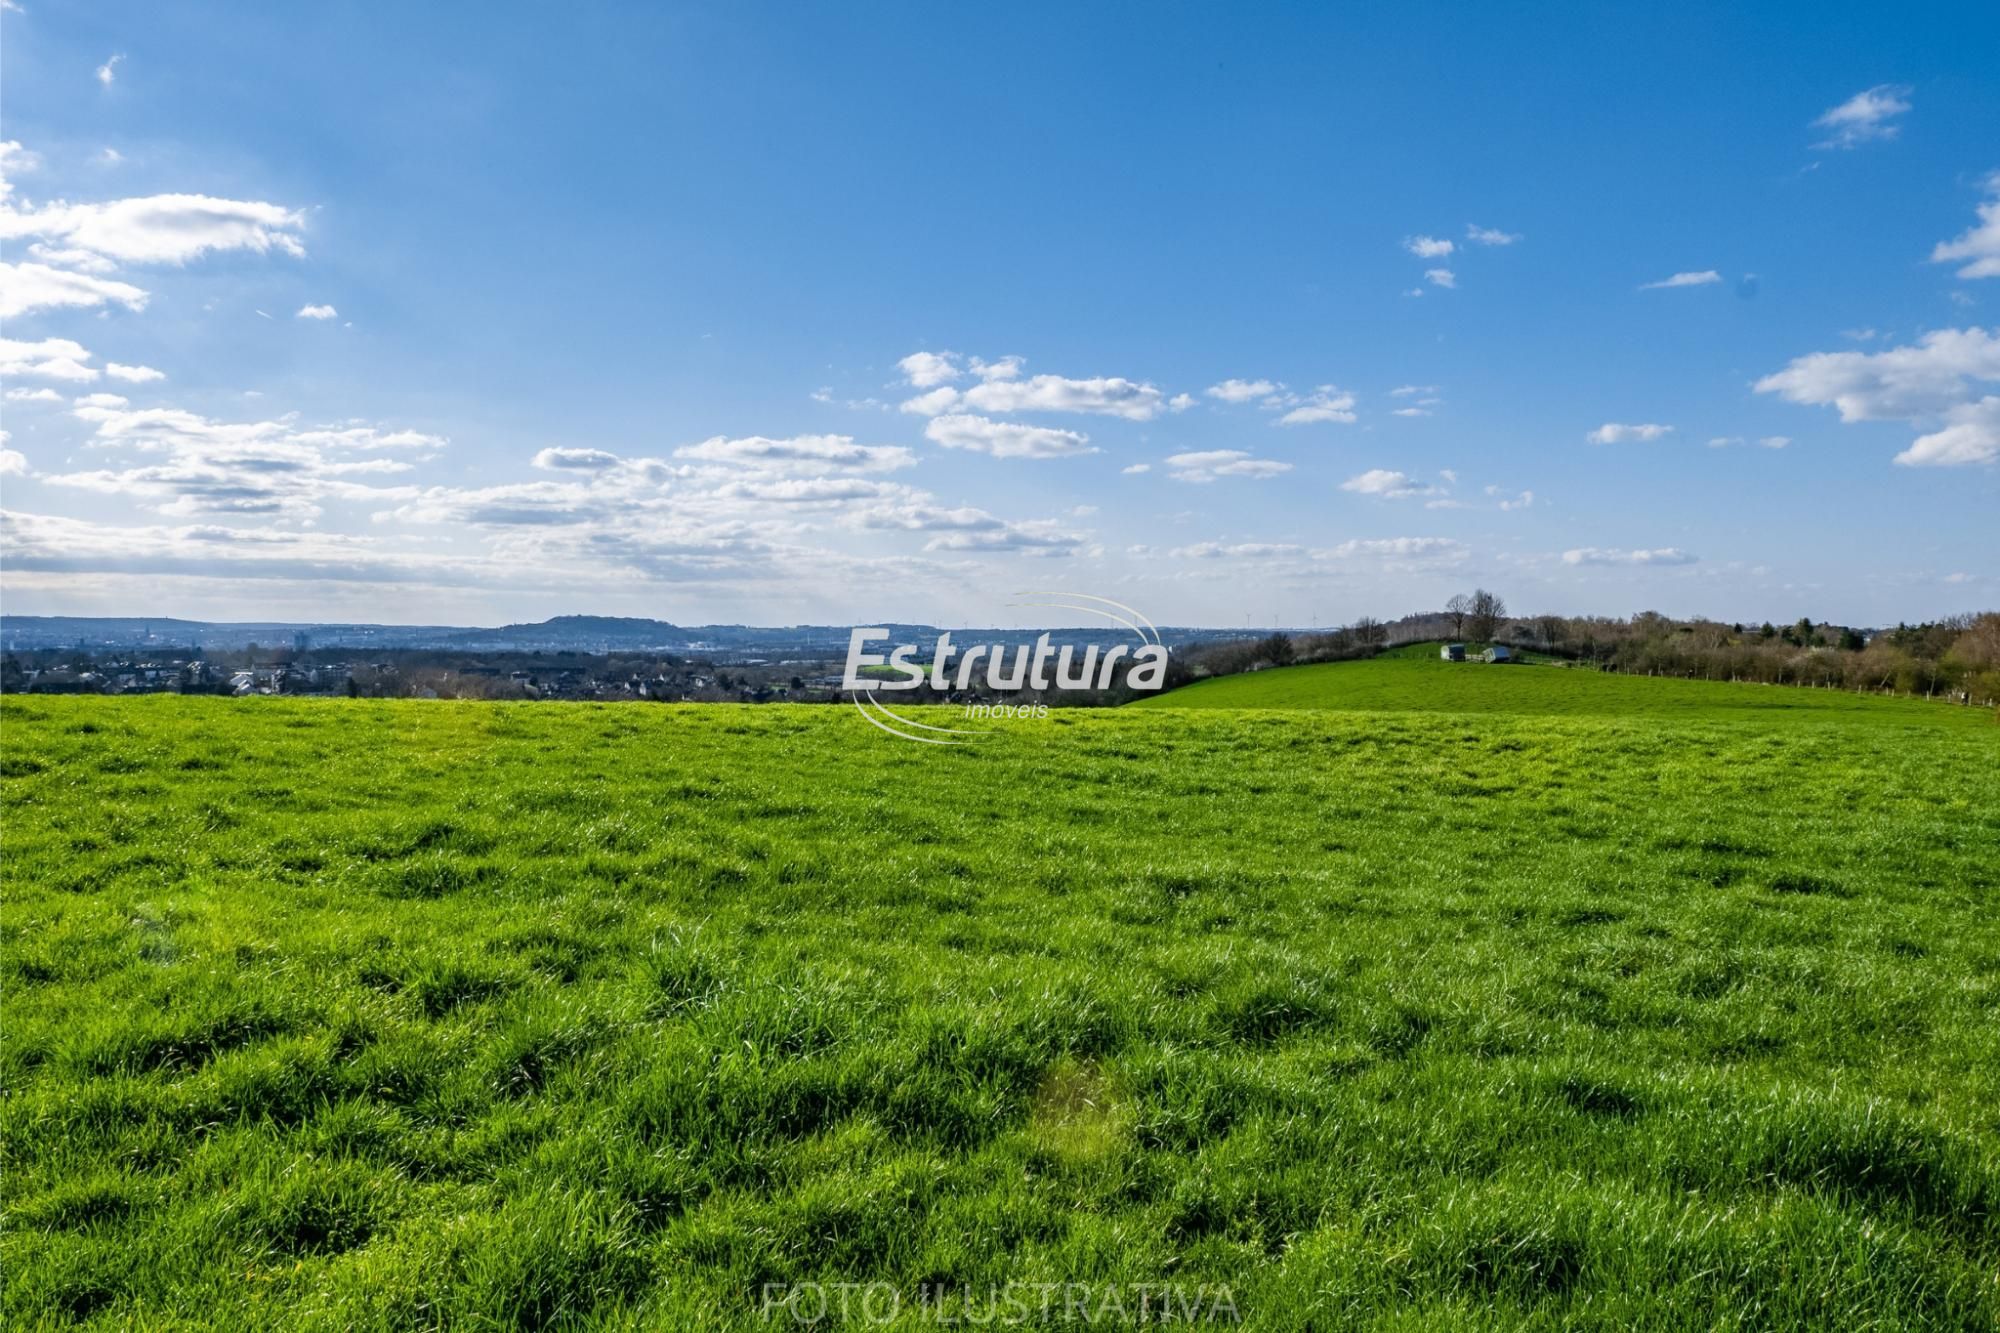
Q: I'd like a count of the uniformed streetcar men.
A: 0